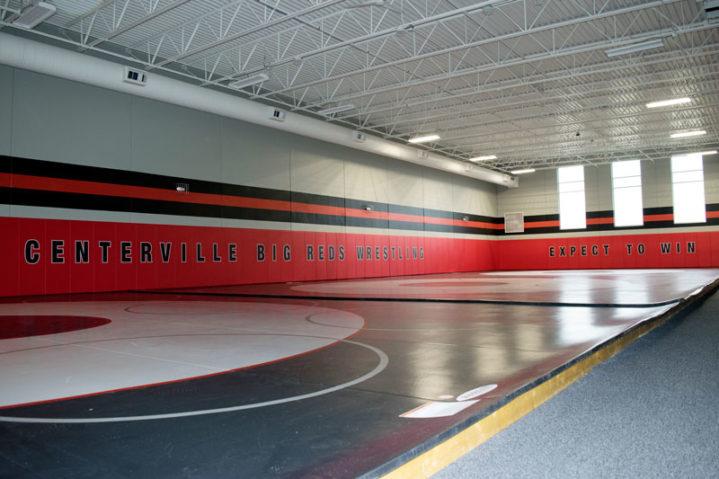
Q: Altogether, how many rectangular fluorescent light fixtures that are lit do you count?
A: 6